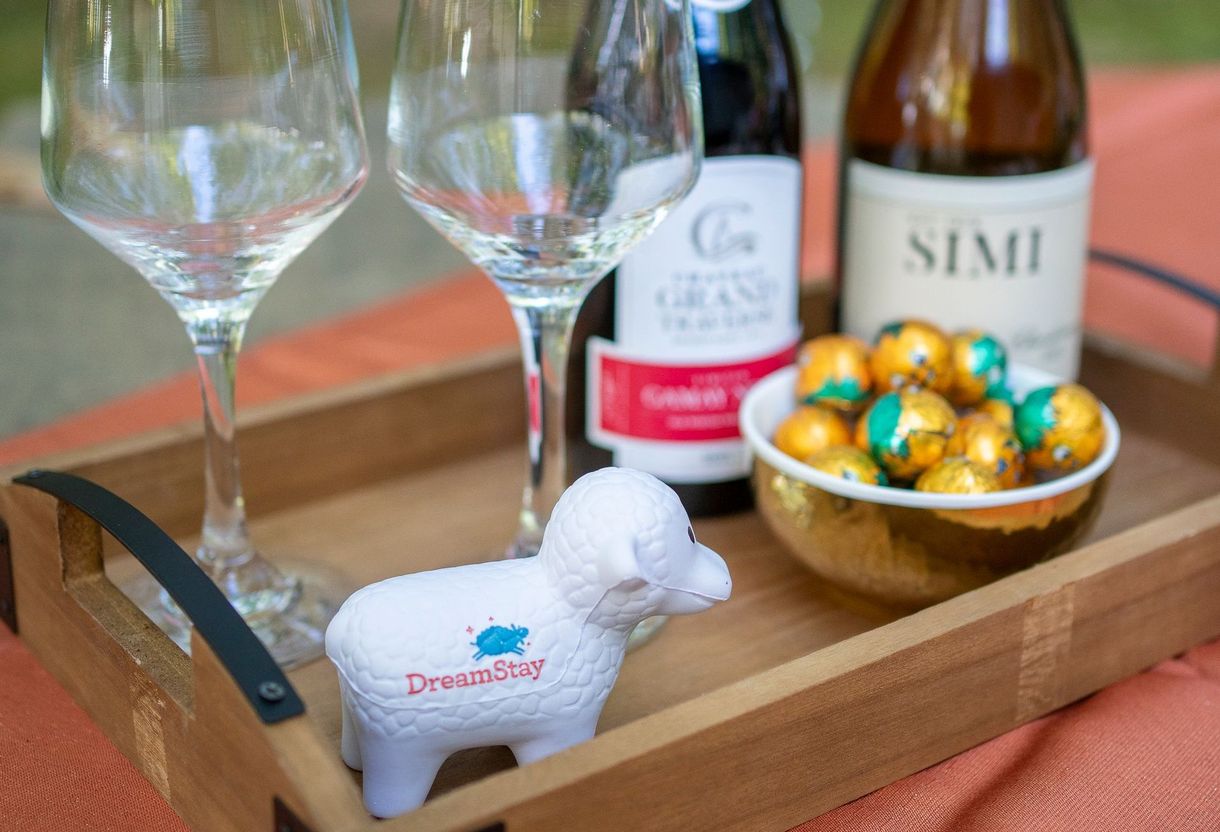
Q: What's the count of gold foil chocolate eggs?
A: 10